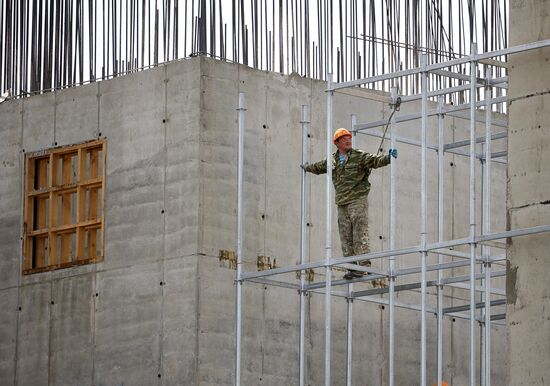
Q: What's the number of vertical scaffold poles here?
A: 10